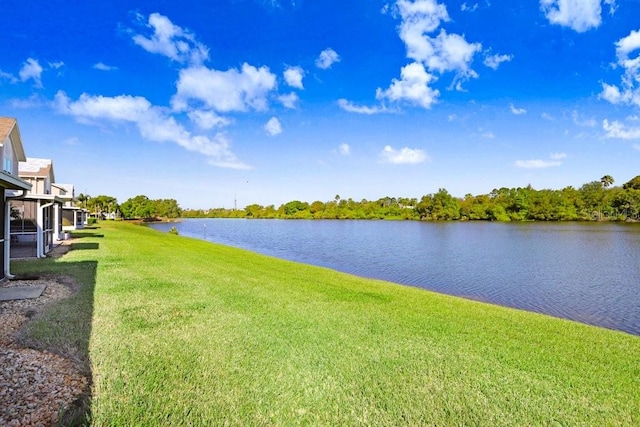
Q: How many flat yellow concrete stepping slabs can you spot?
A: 0